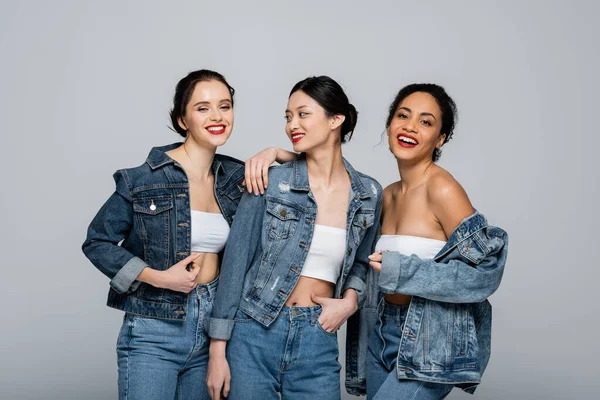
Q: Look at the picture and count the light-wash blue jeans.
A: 3